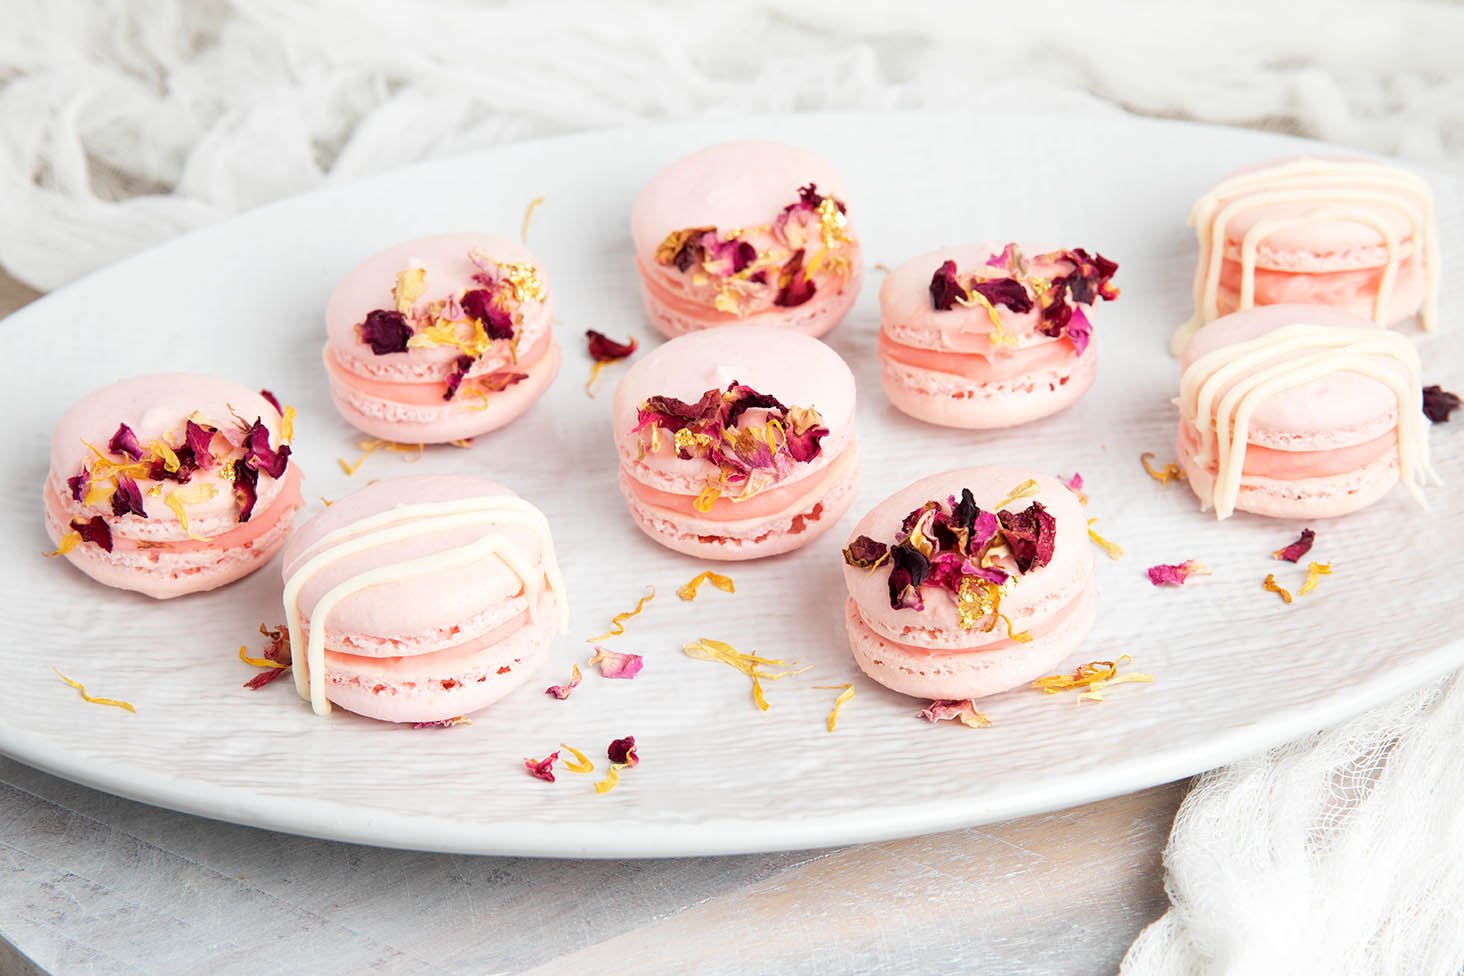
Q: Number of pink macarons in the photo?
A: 9